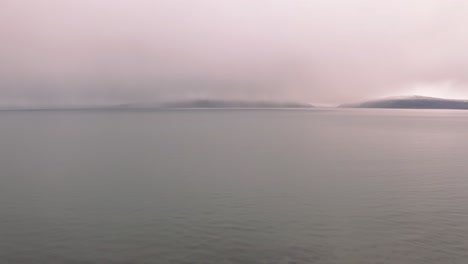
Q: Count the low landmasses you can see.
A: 2